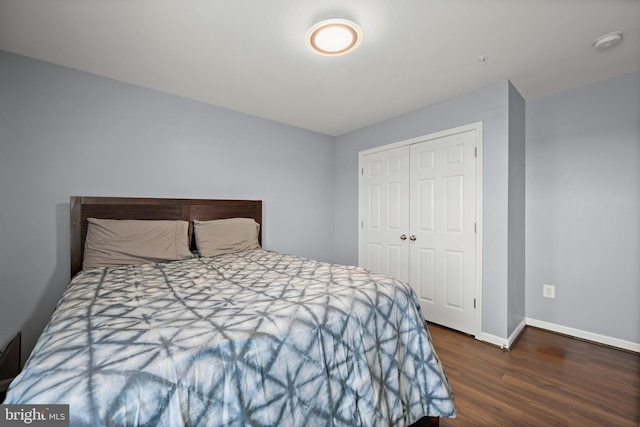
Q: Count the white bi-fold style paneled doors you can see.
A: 2